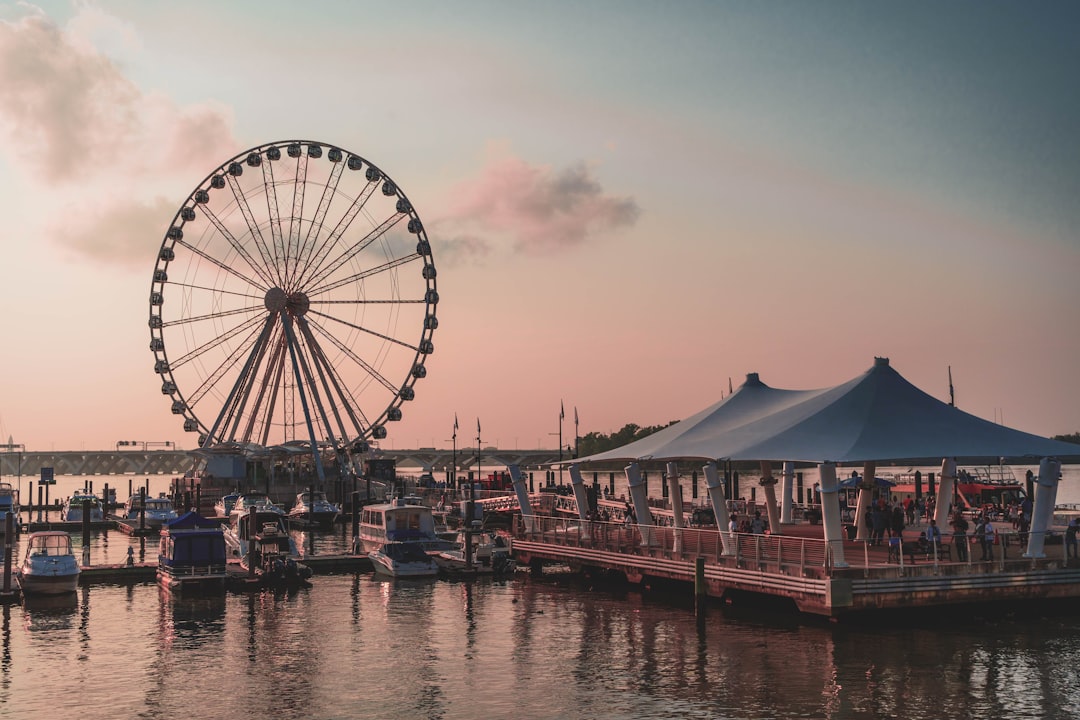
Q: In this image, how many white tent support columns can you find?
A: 11